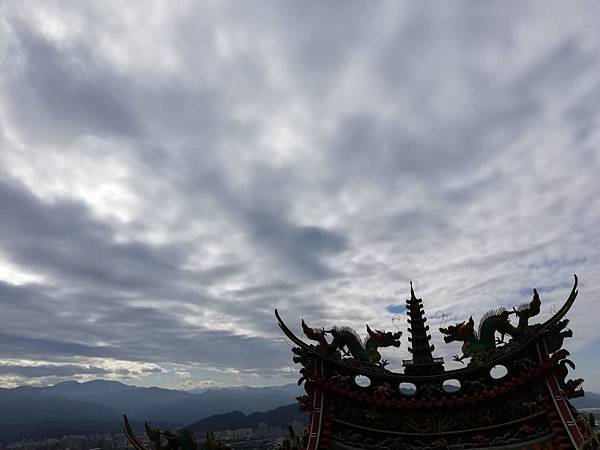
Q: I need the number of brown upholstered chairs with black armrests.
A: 0